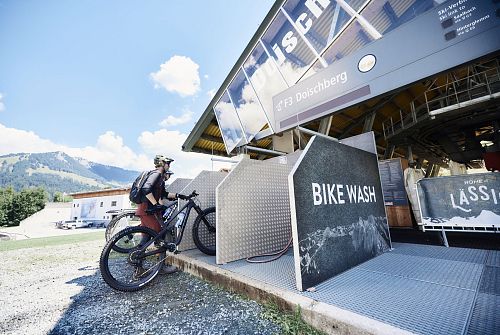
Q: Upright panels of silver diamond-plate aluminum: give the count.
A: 3